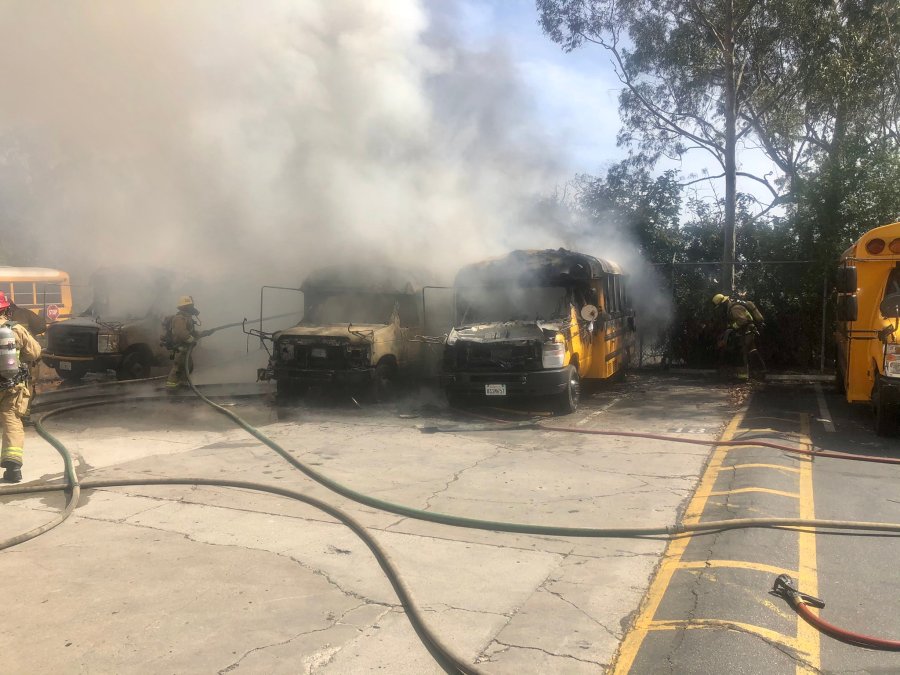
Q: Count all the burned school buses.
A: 3